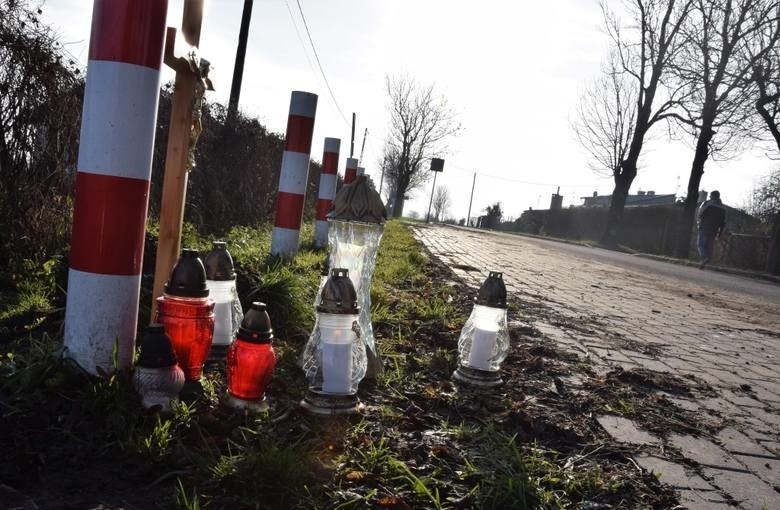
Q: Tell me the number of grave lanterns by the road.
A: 7